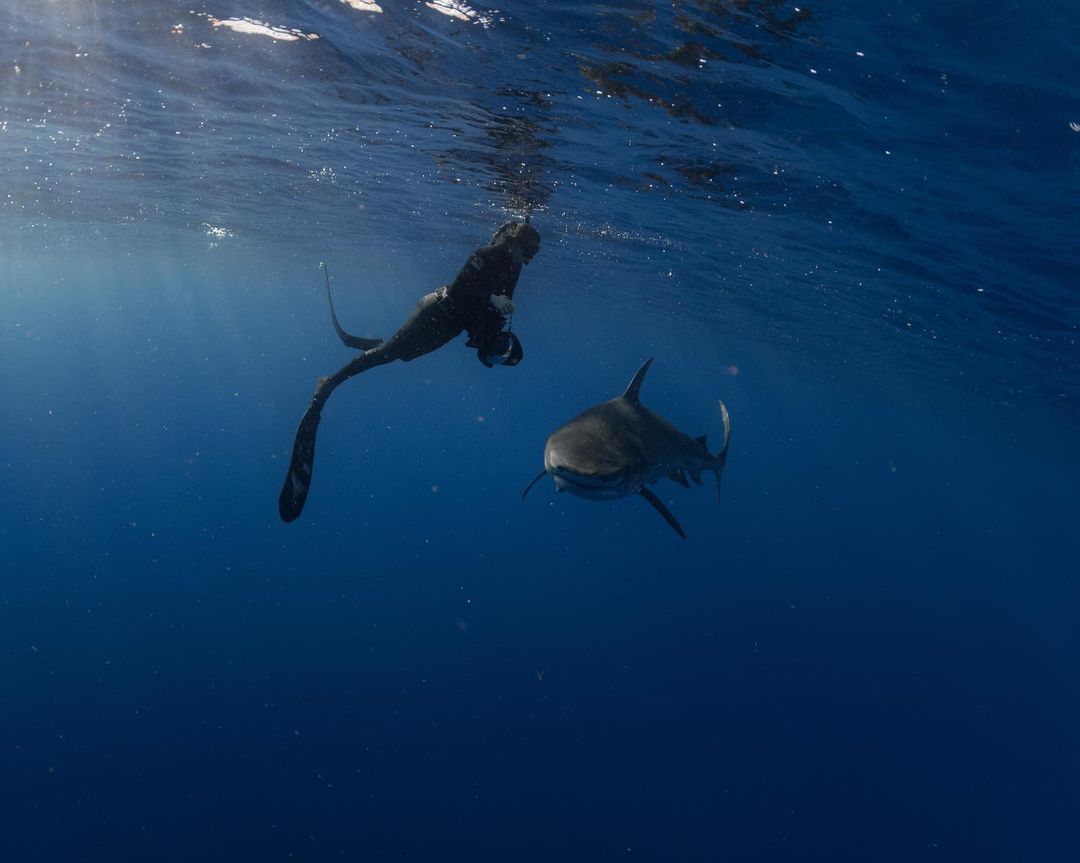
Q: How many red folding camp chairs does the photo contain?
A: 0